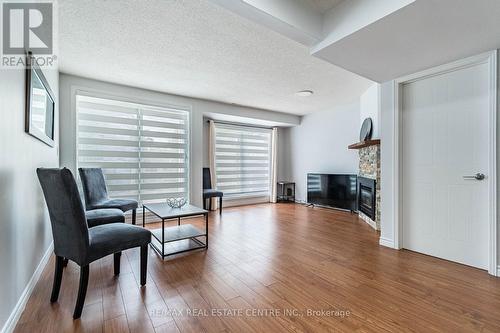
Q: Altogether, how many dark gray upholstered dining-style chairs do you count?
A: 4